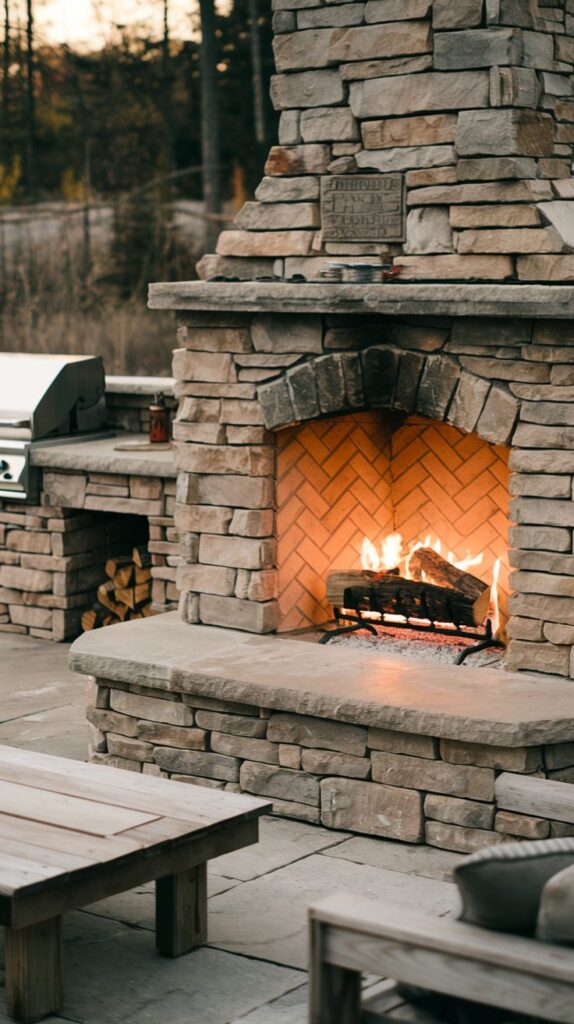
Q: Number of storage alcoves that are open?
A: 1